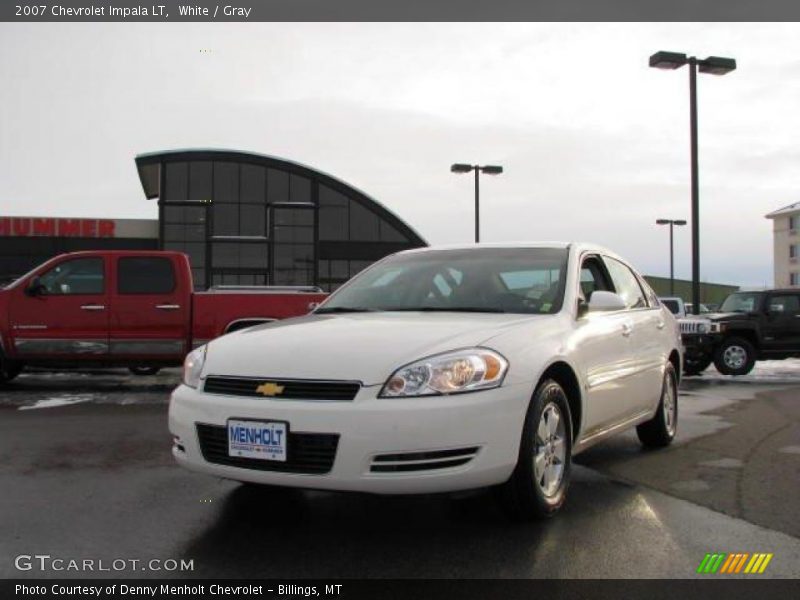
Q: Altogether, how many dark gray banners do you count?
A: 2